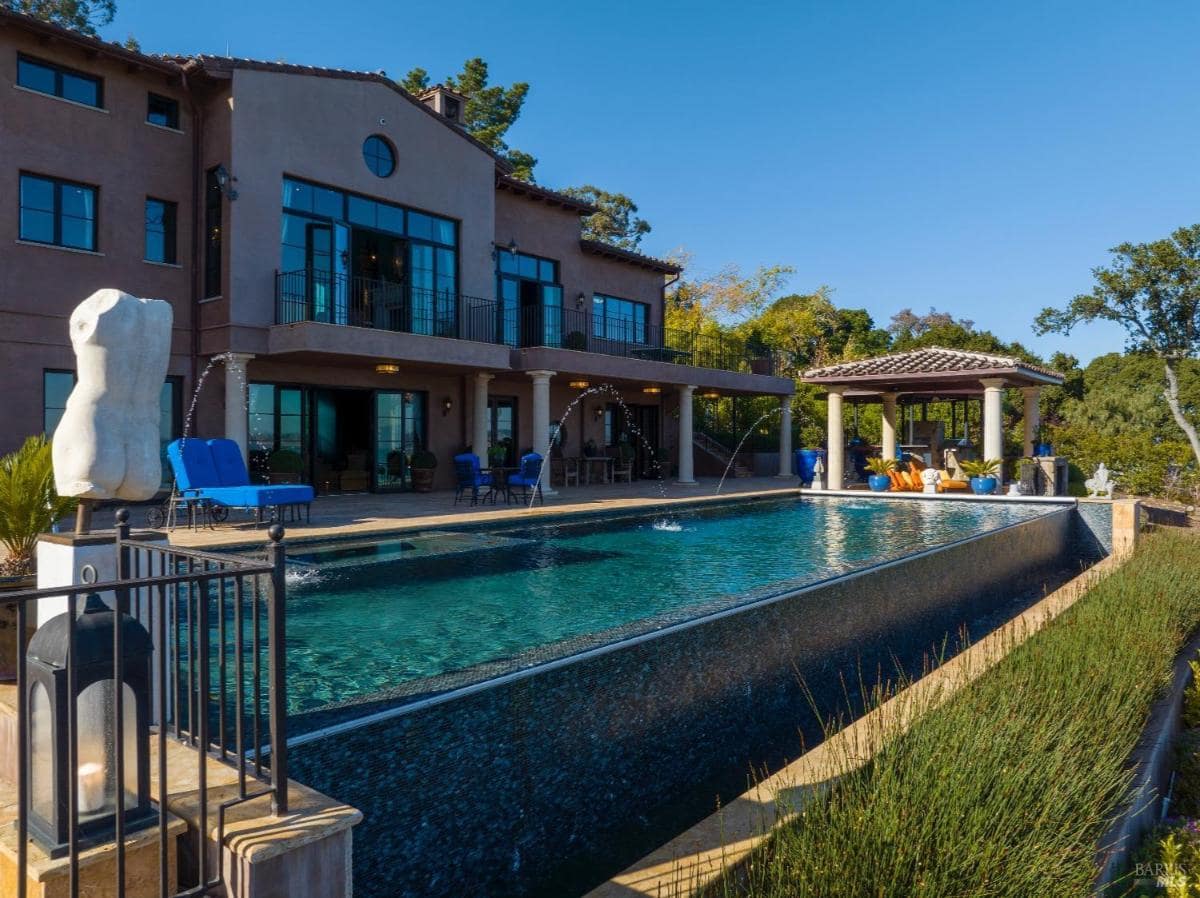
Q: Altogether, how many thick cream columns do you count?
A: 9